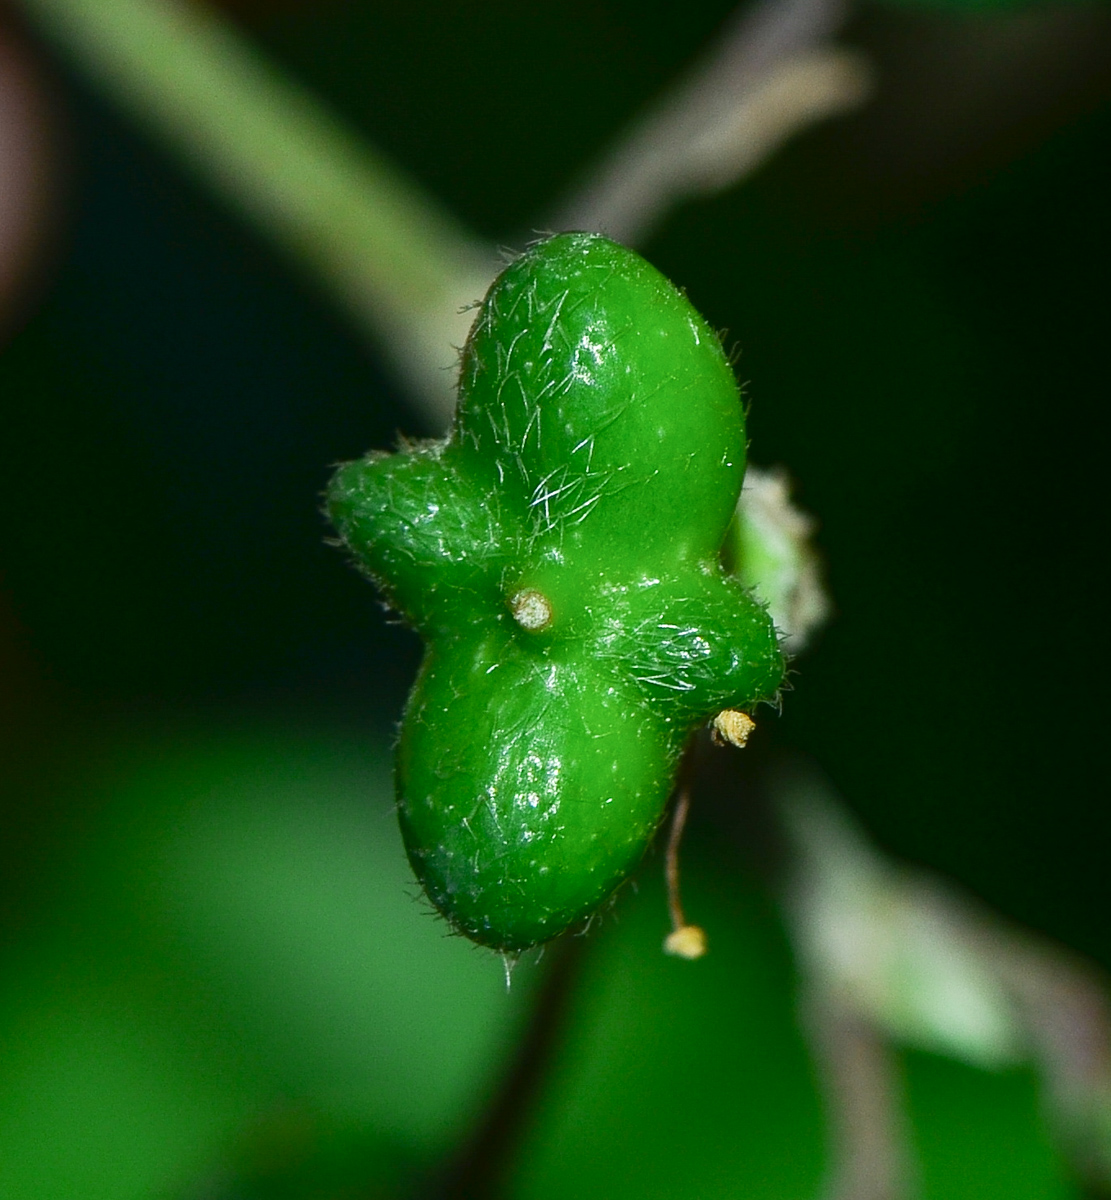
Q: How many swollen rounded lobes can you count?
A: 4